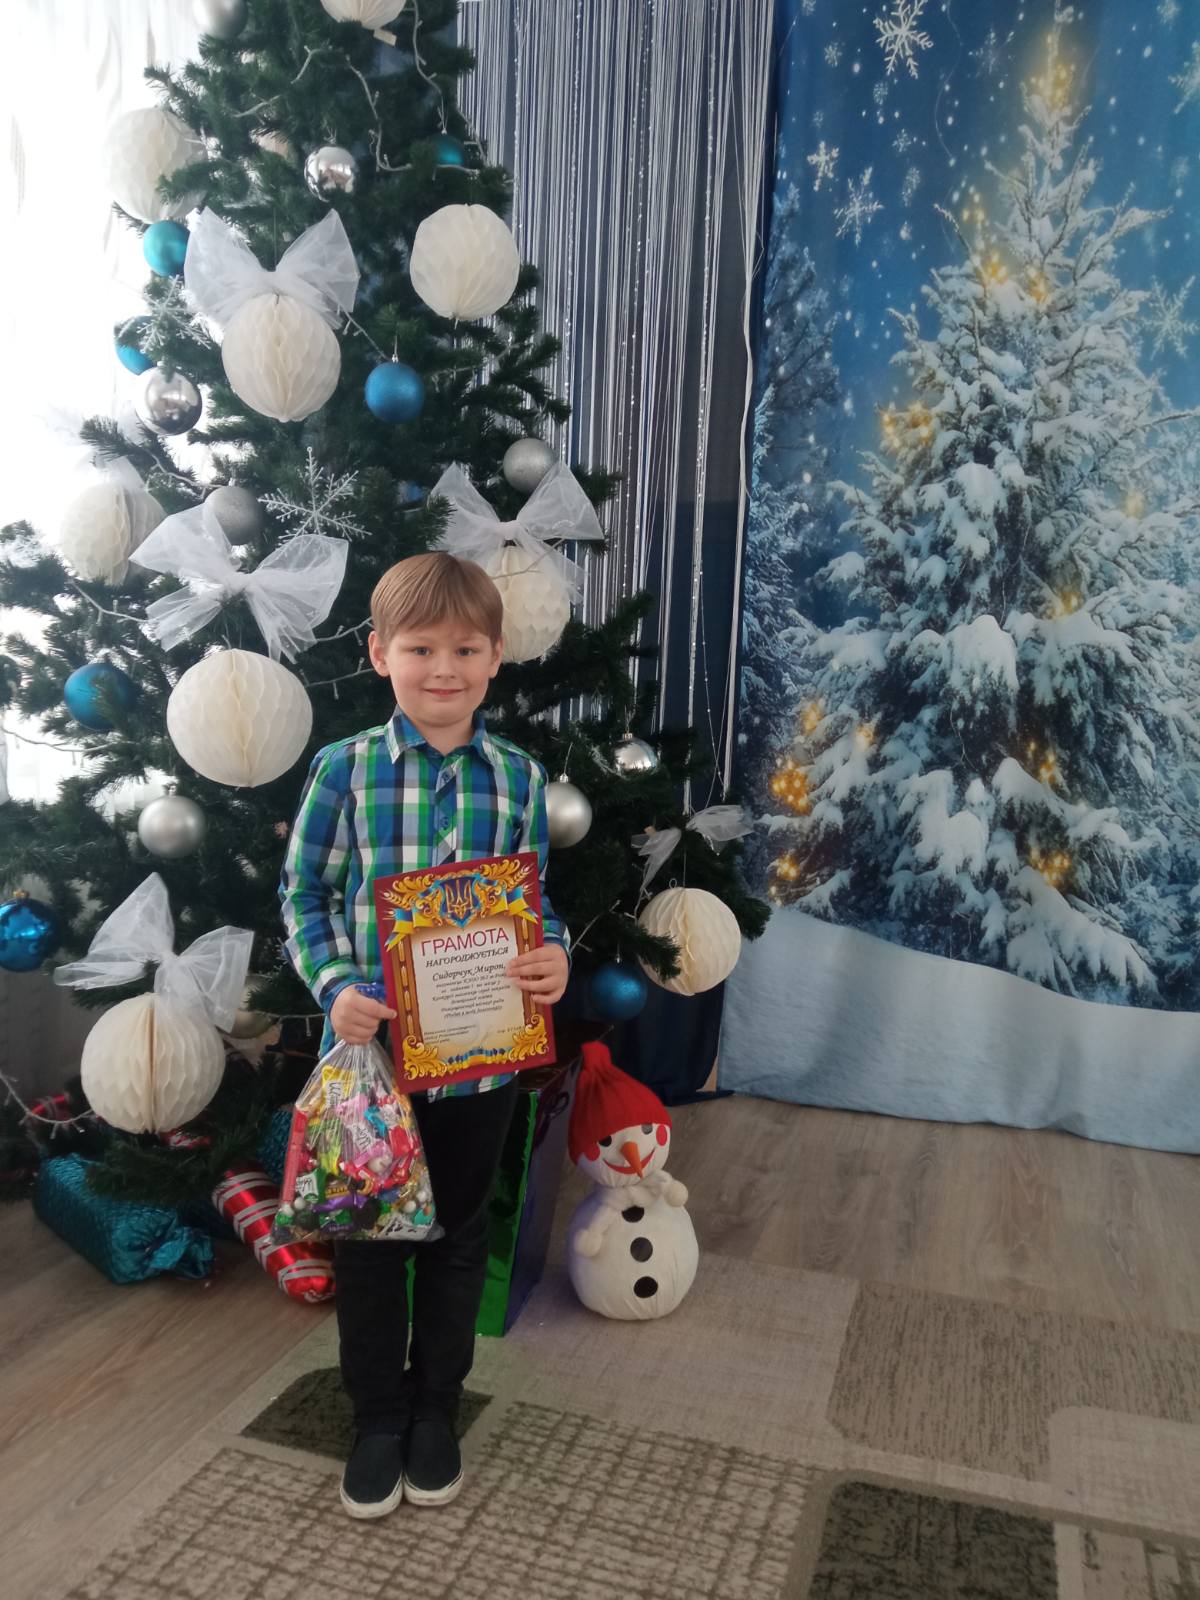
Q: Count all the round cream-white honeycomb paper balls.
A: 9